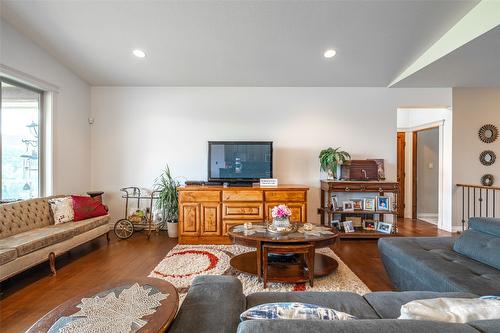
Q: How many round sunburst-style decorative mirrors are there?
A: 3